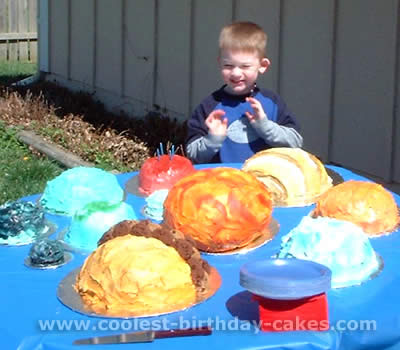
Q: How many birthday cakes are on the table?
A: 11